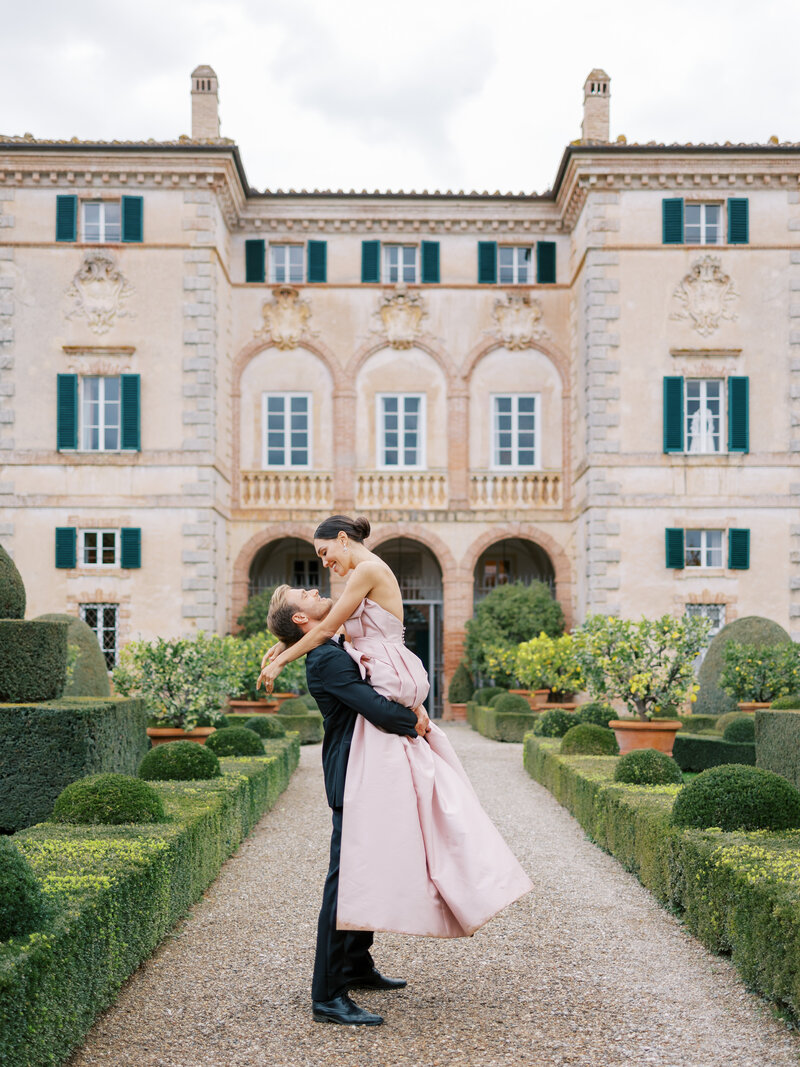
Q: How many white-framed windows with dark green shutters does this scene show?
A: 9